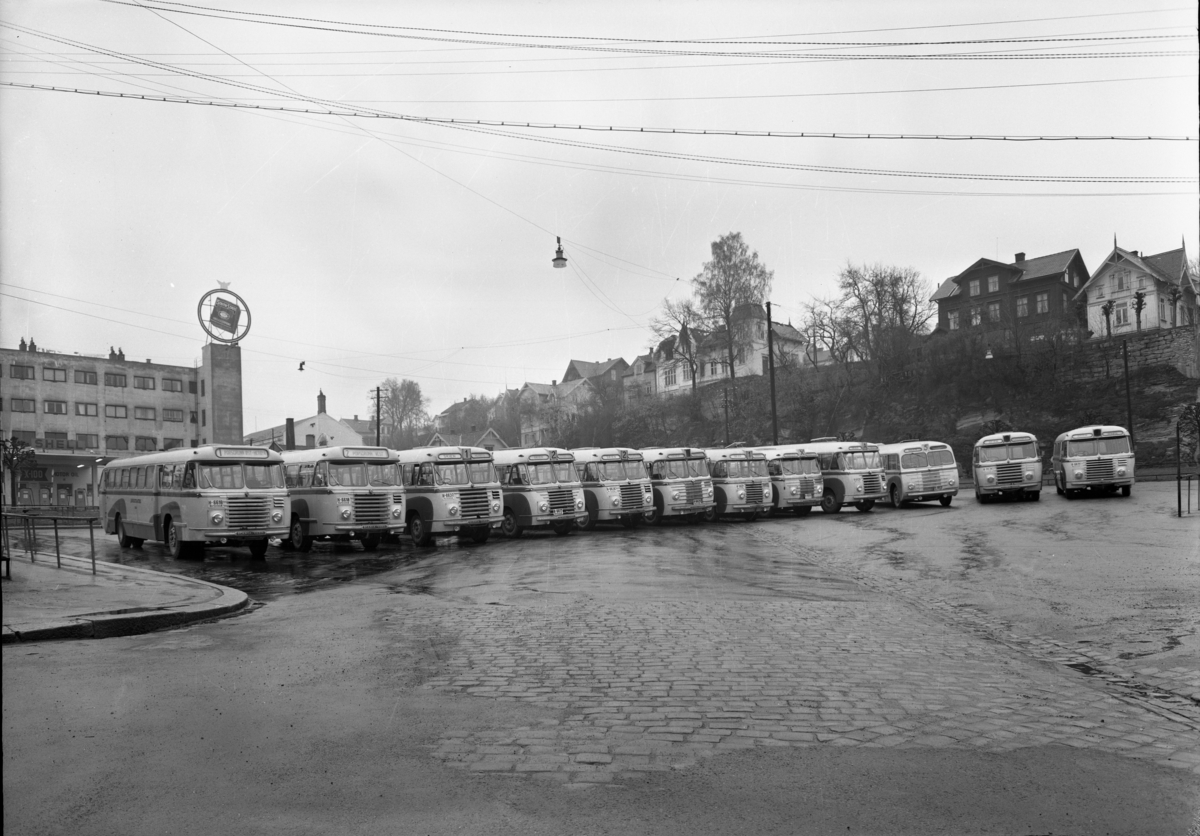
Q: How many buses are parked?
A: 12